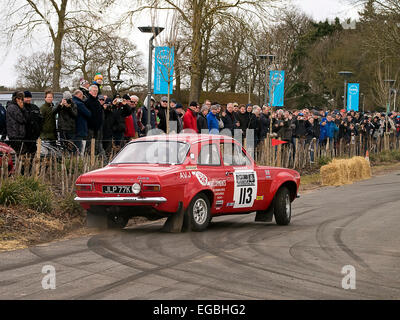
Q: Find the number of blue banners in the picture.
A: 3